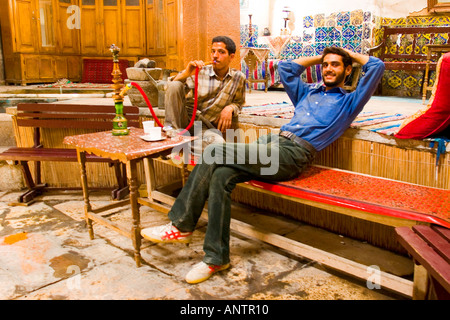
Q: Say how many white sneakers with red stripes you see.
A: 2